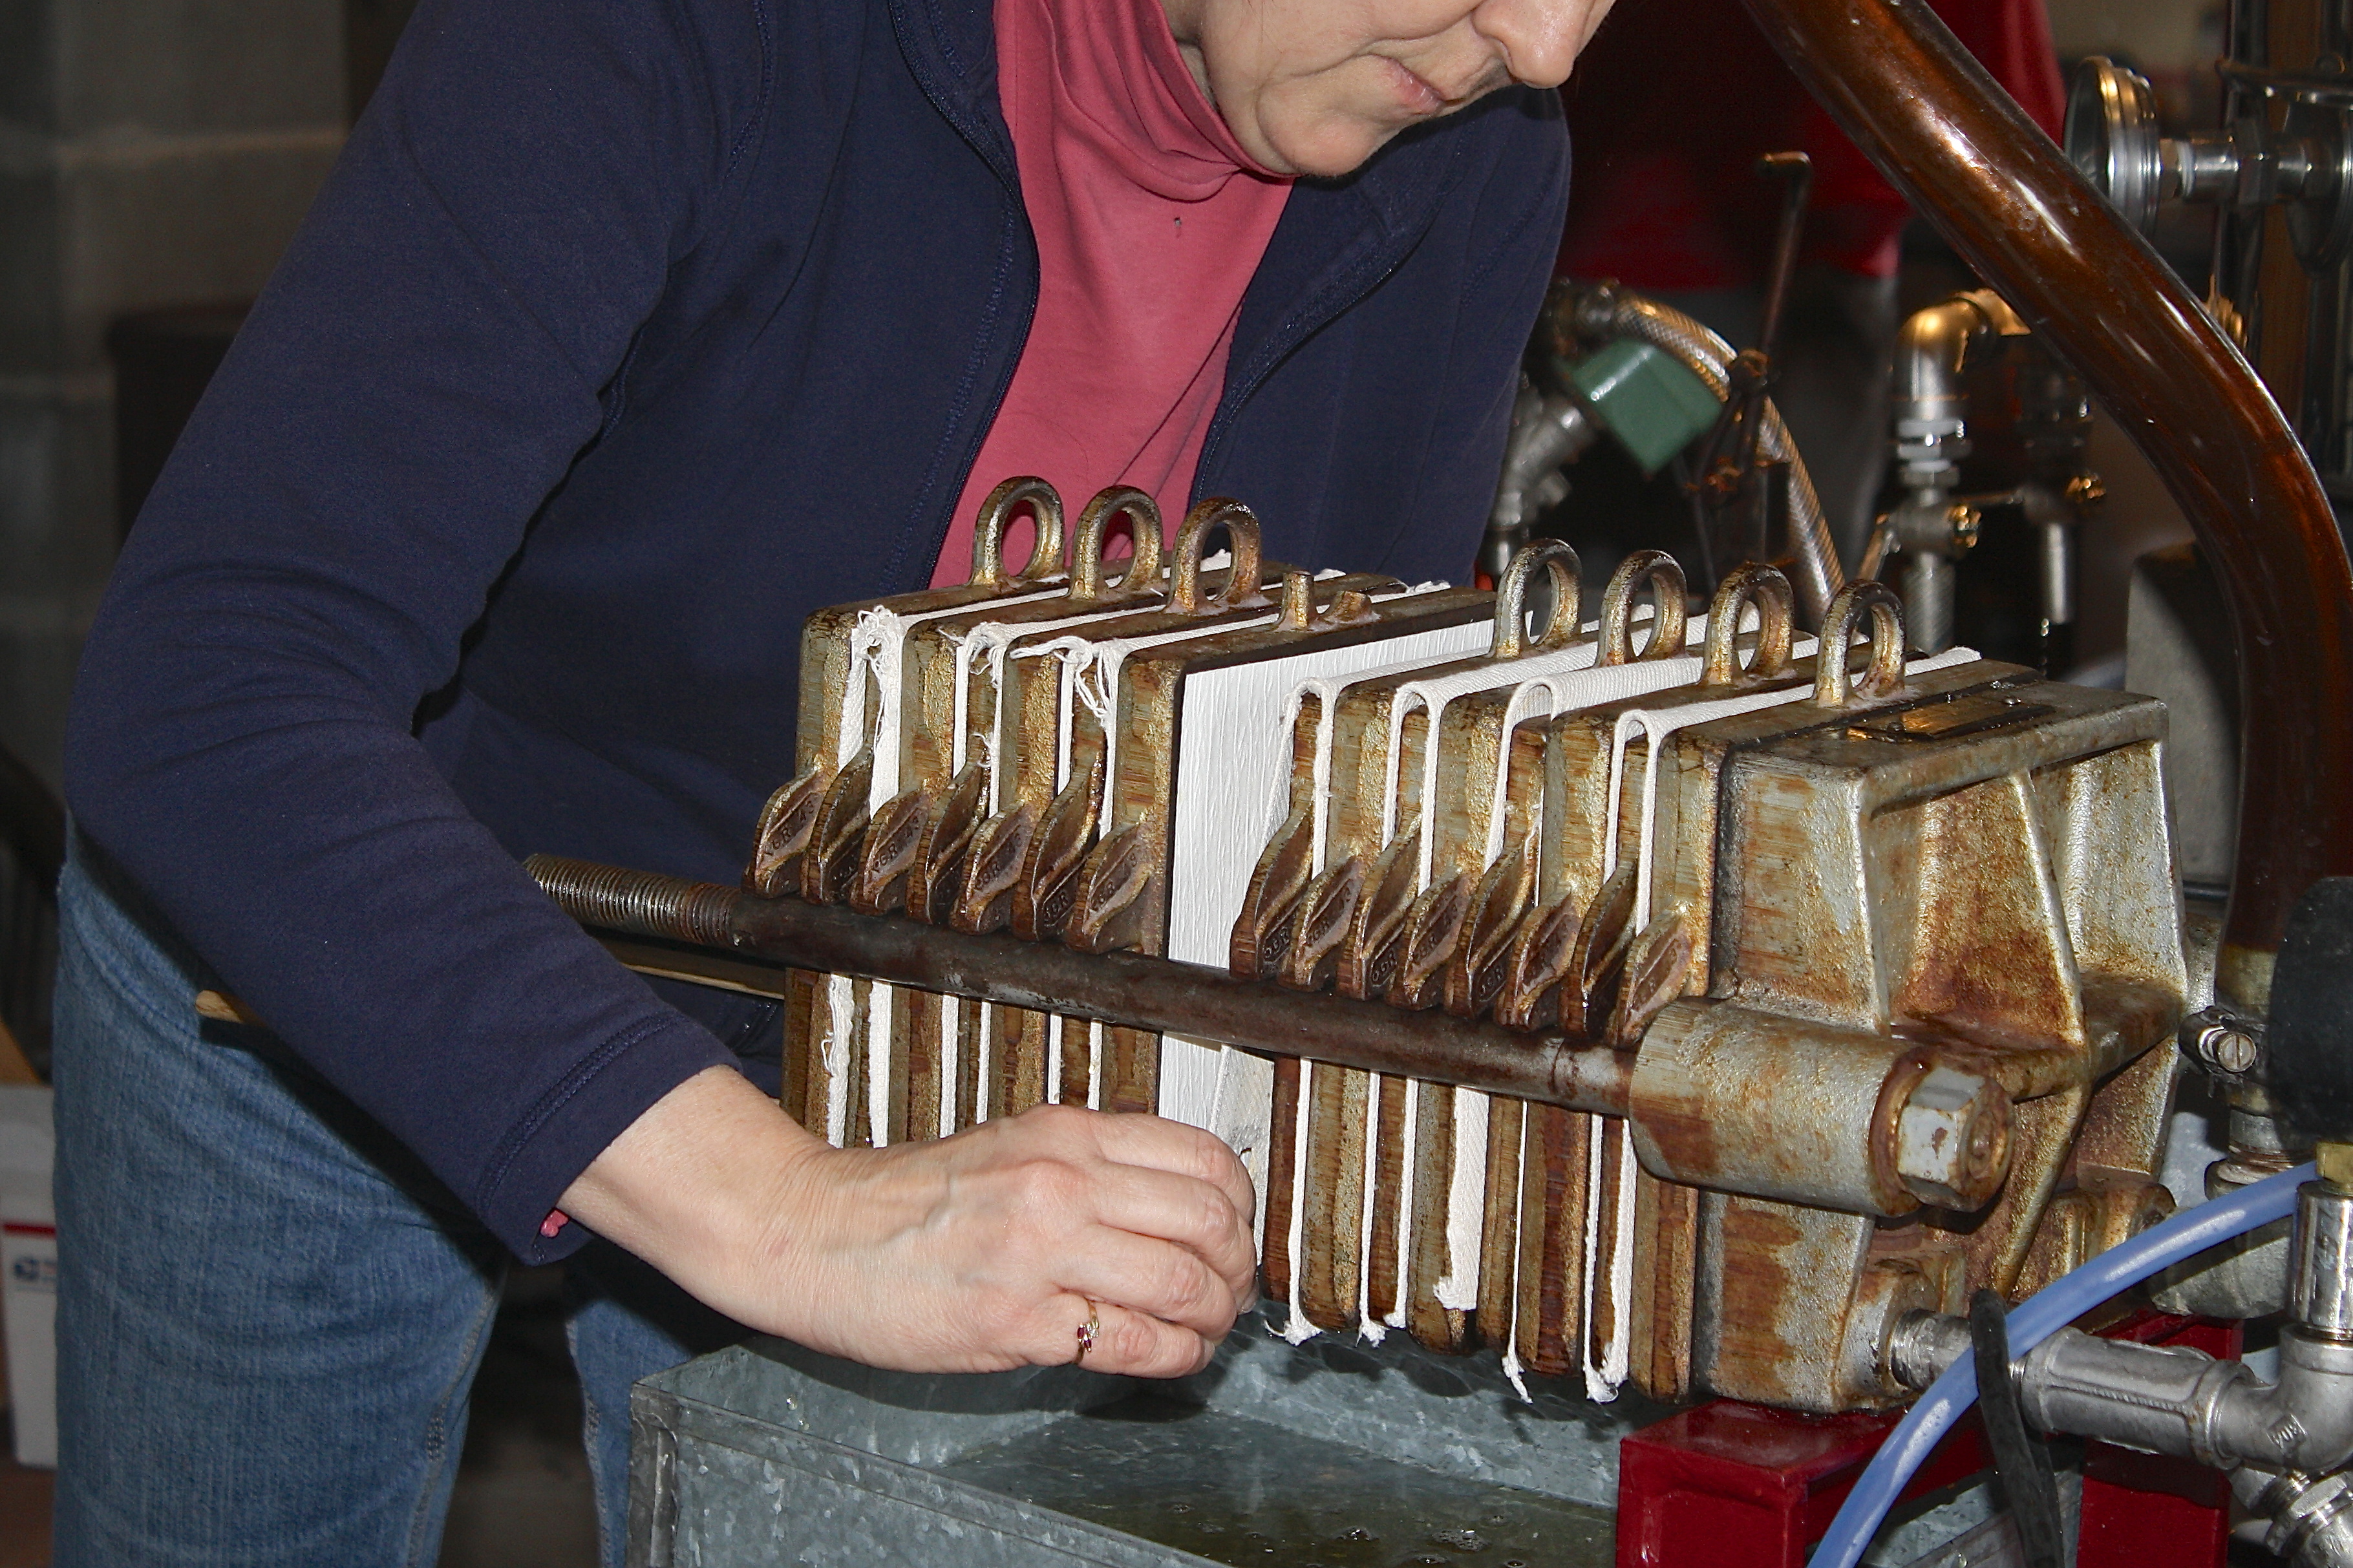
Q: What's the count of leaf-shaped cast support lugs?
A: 15